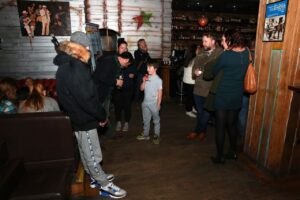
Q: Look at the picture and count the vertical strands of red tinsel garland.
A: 3